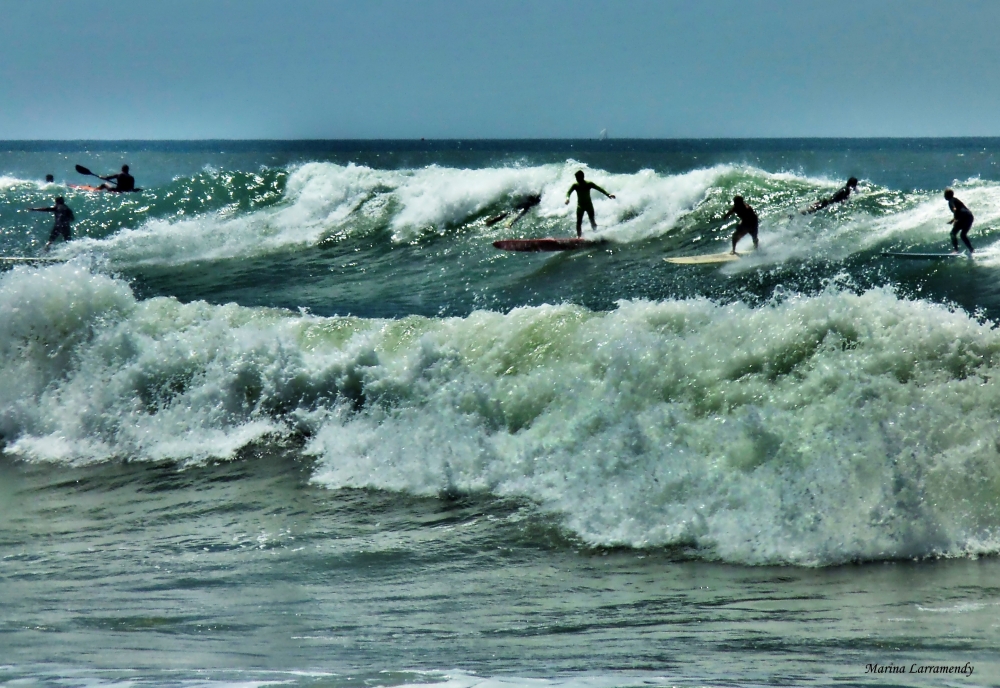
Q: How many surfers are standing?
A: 4